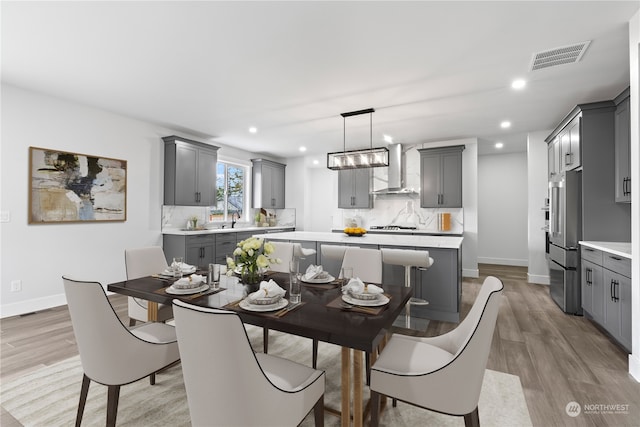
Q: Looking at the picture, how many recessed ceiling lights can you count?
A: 7